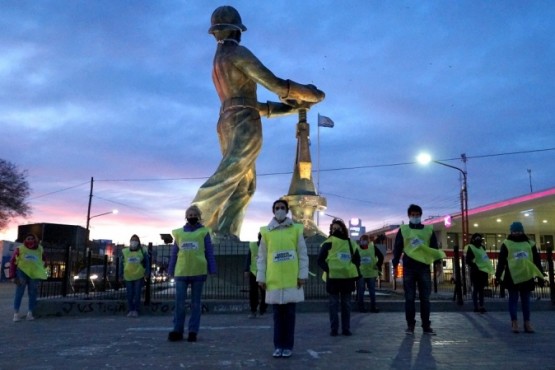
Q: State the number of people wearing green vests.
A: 10